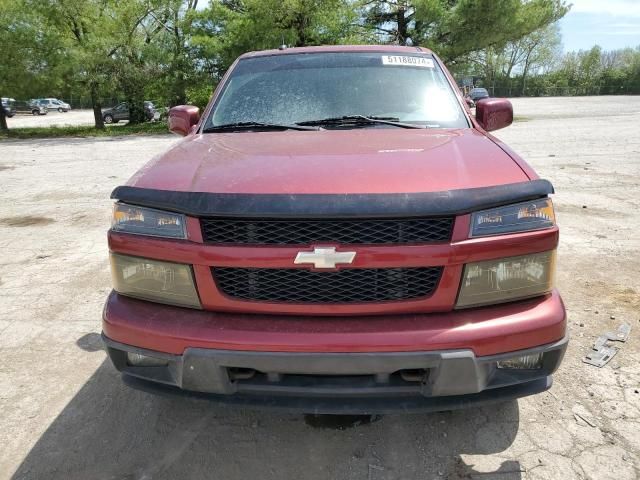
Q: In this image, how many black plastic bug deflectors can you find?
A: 1